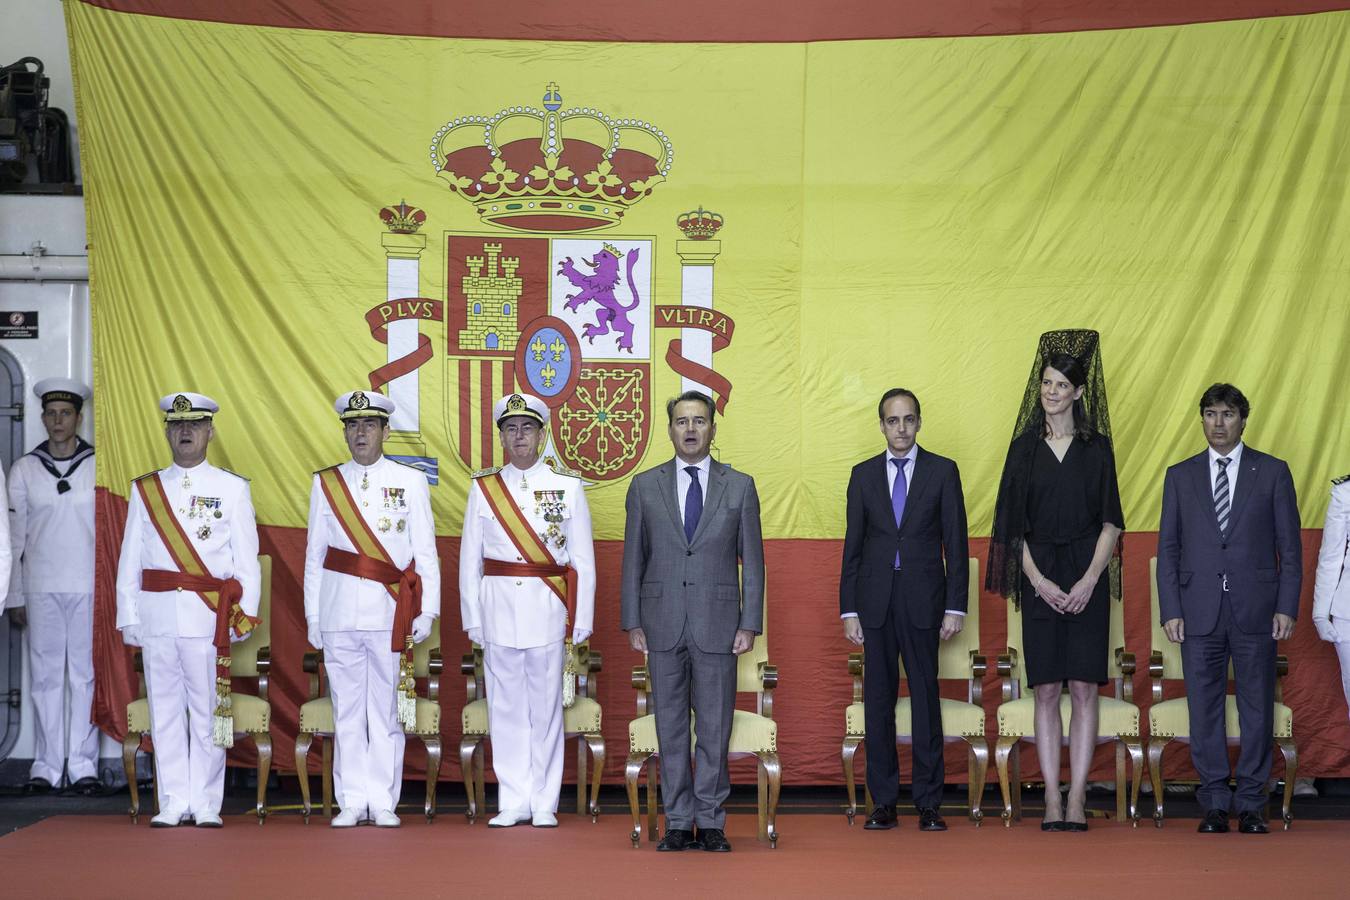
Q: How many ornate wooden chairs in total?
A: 7